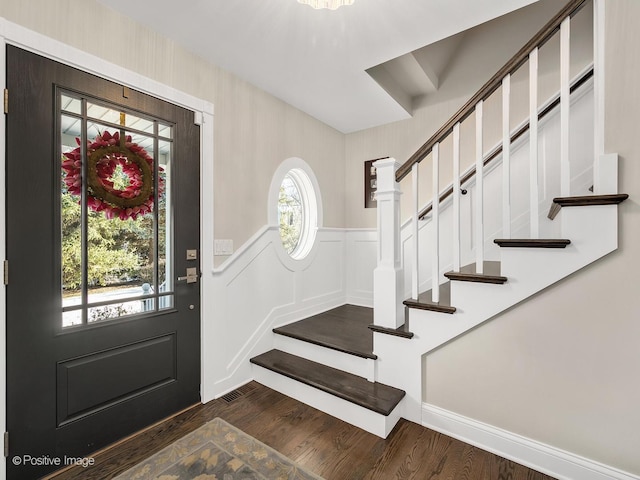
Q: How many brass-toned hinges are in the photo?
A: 3